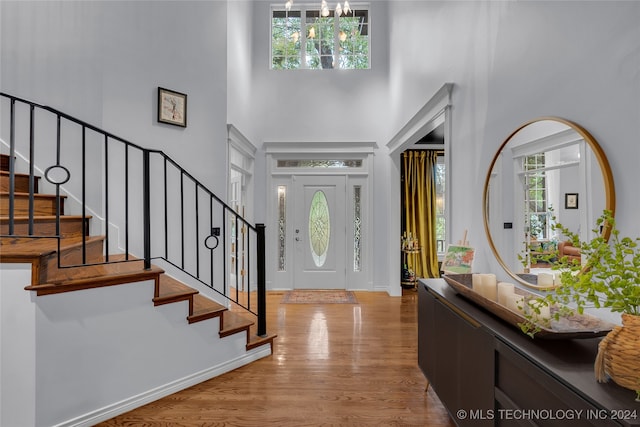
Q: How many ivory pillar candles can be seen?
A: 5